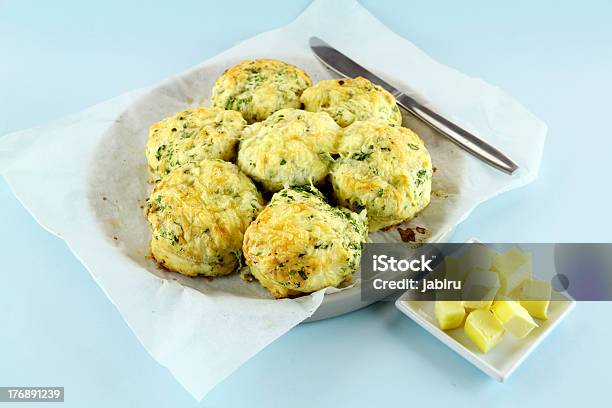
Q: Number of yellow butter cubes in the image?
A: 7